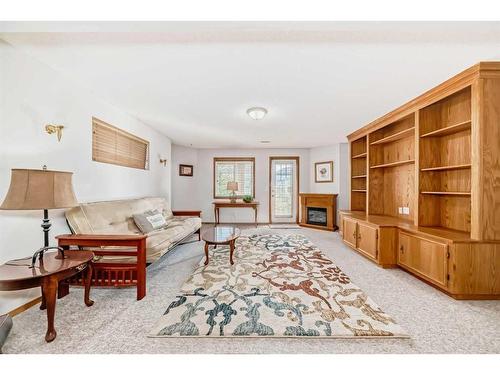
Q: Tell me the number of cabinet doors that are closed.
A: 3